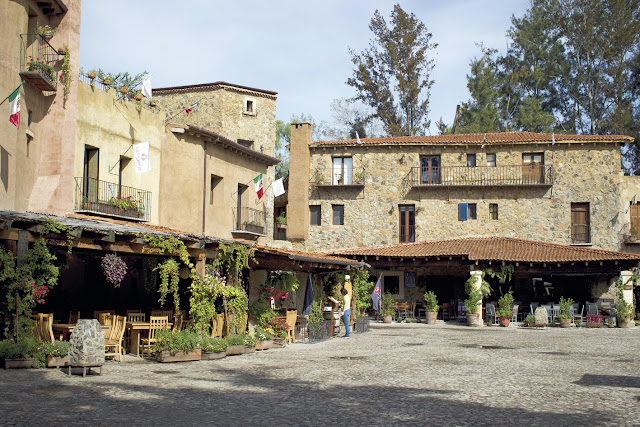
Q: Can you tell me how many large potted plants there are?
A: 6